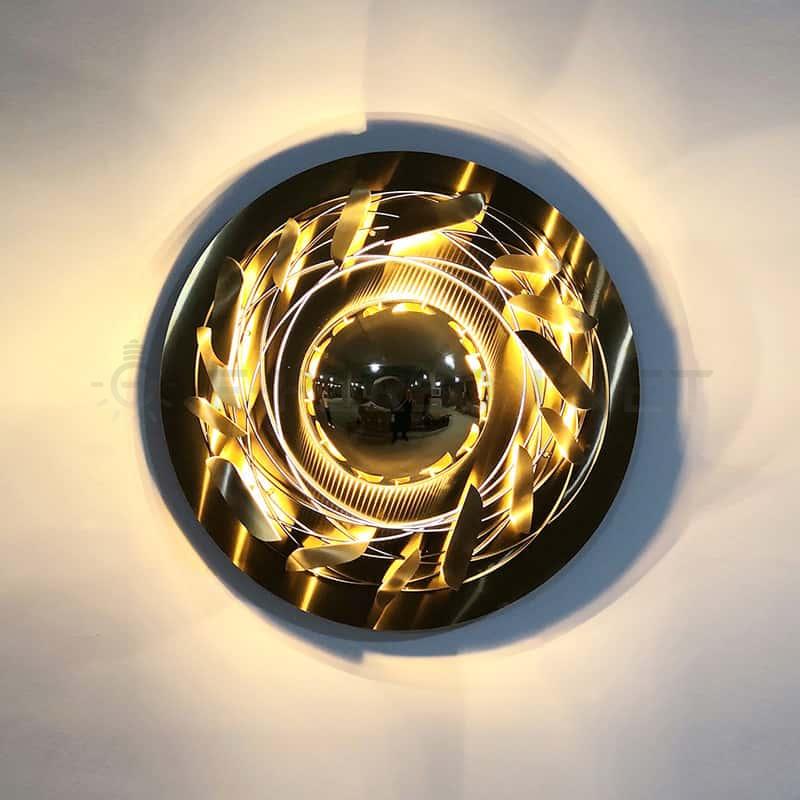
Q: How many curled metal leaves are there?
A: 15